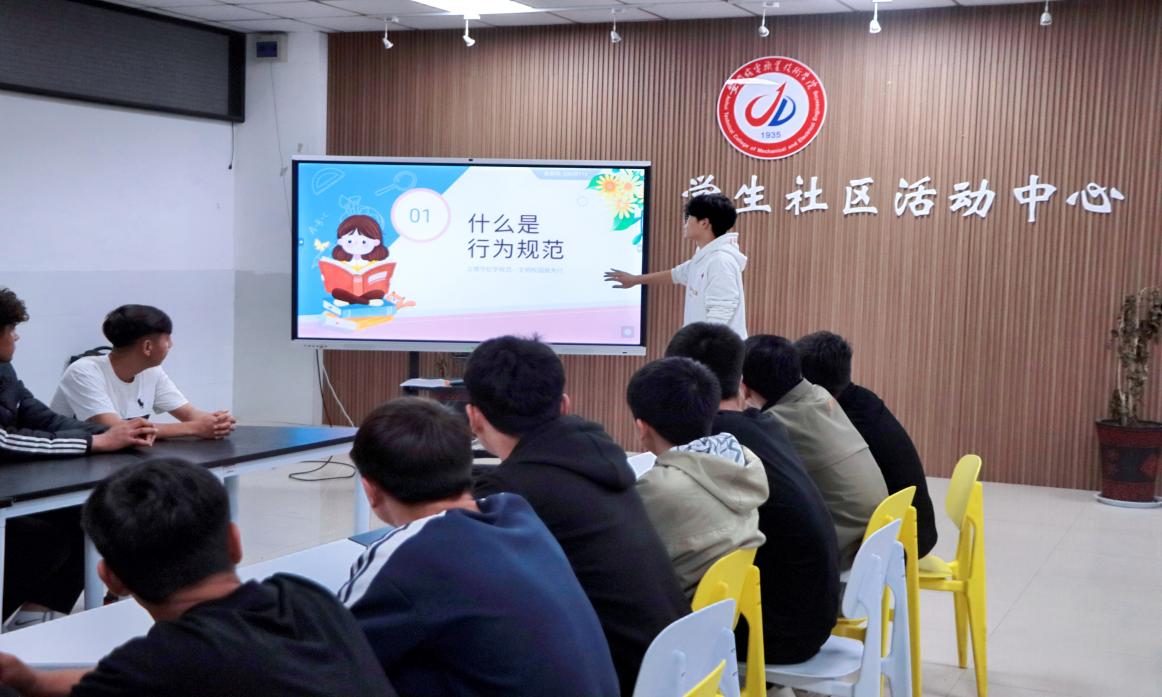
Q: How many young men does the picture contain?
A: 10